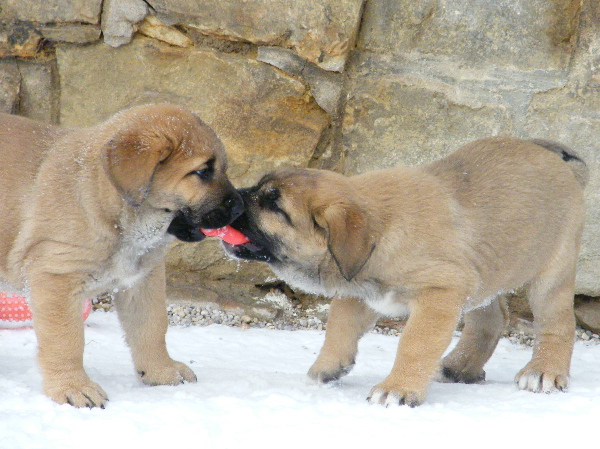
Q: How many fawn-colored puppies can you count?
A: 2